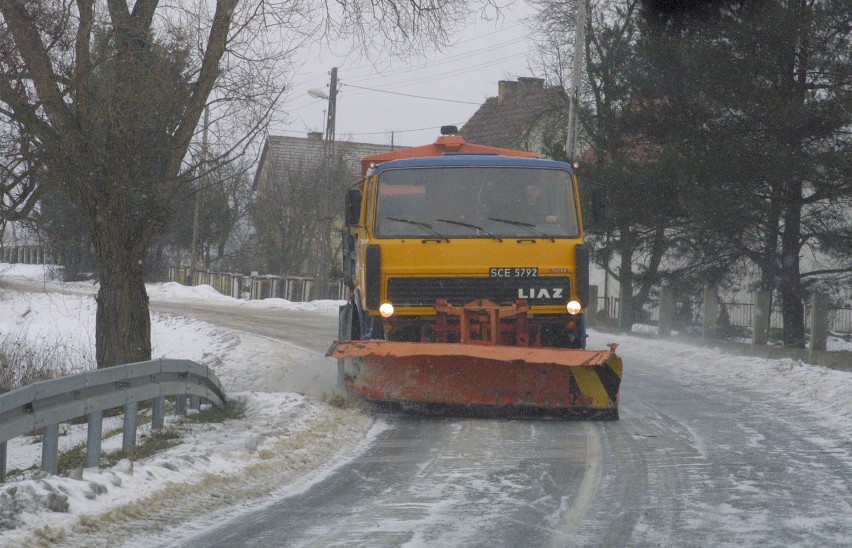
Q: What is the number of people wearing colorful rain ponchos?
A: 0